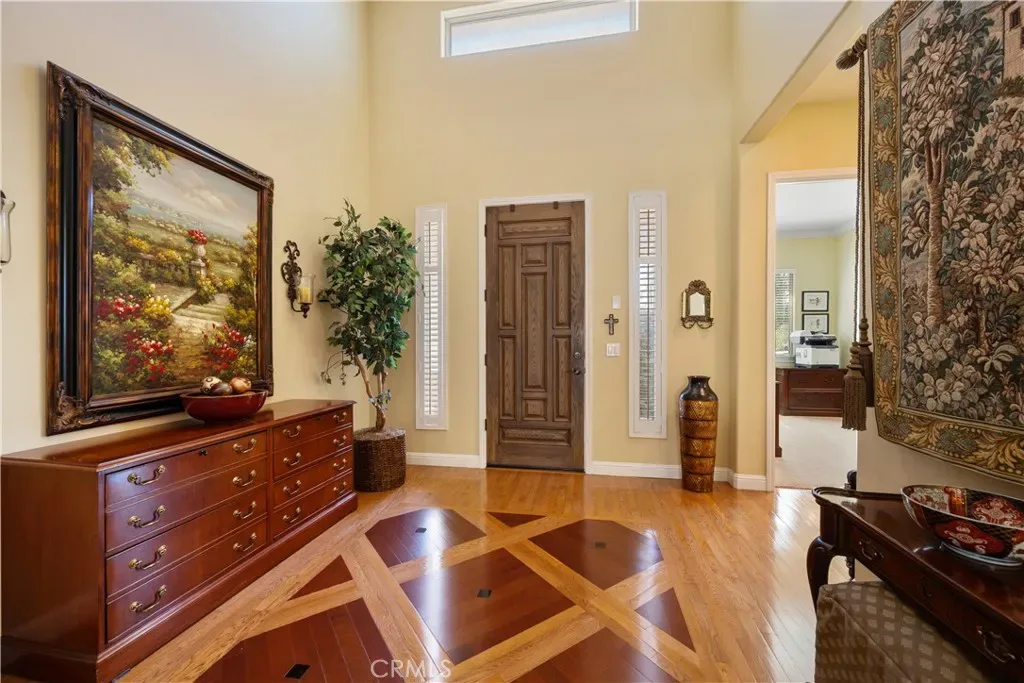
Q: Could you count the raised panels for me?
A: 9